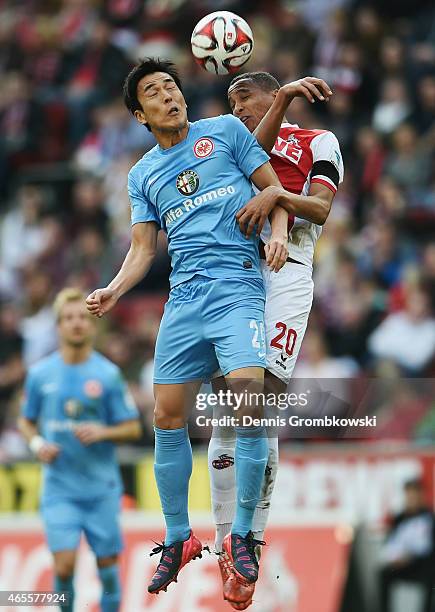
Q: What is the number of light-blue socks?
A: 4